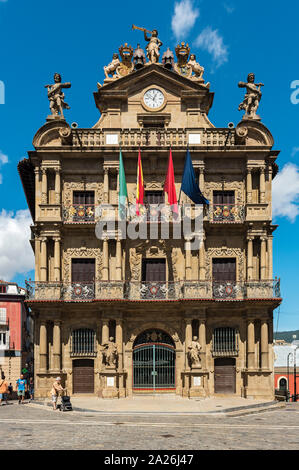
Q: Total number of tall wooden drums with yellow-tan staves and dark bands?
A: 0